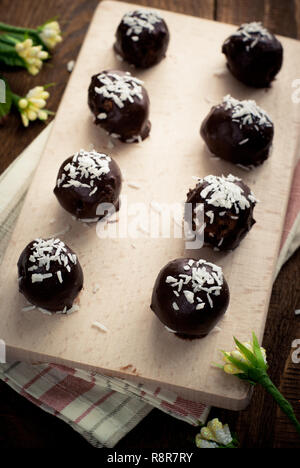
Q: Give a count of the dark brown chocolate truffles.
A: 8